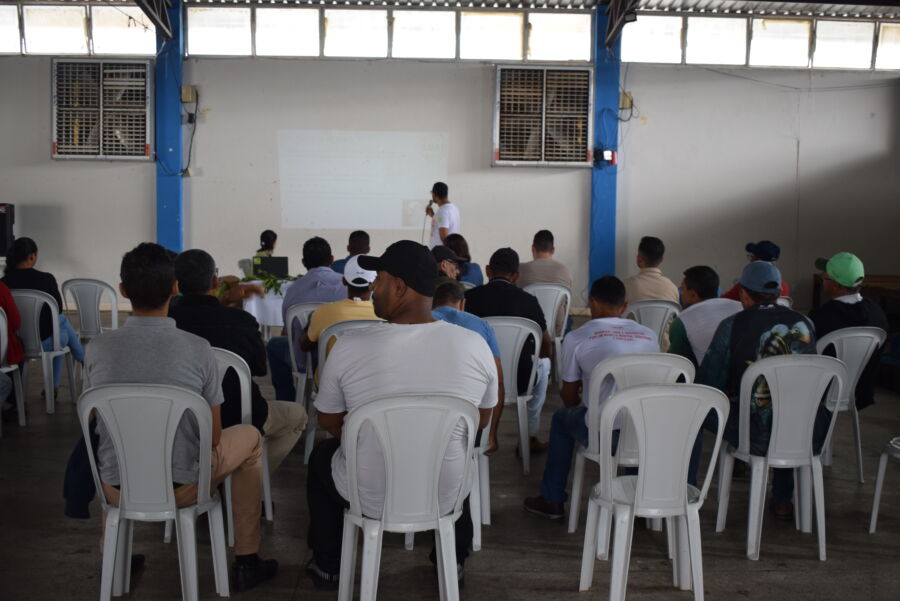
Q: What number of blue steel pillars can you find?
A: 2